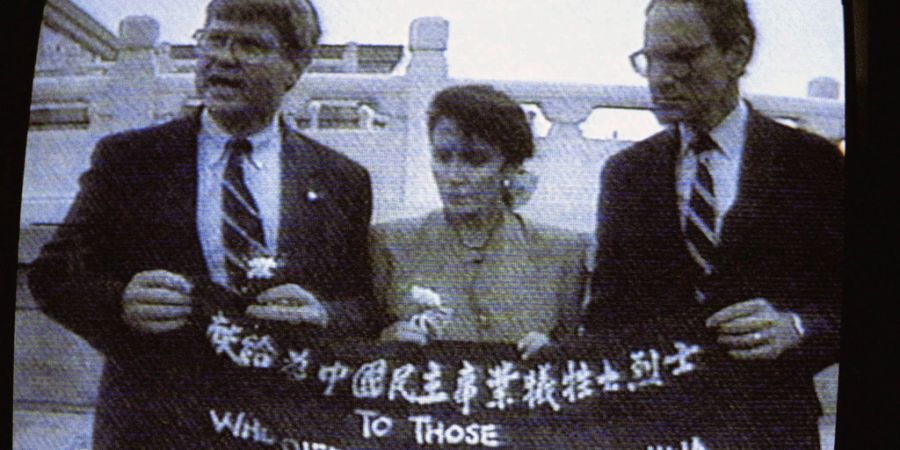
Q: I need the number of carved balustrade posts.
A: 3